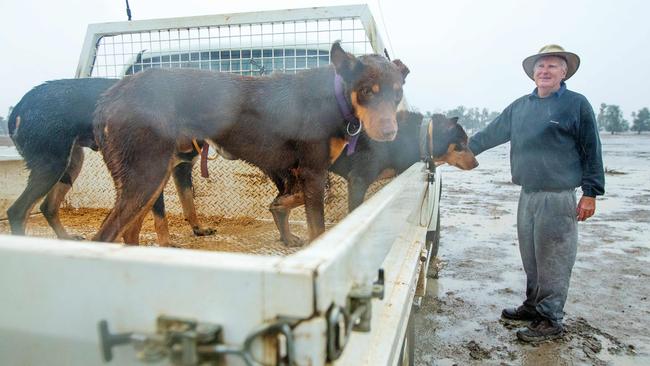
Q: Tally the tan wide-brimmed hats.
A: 1